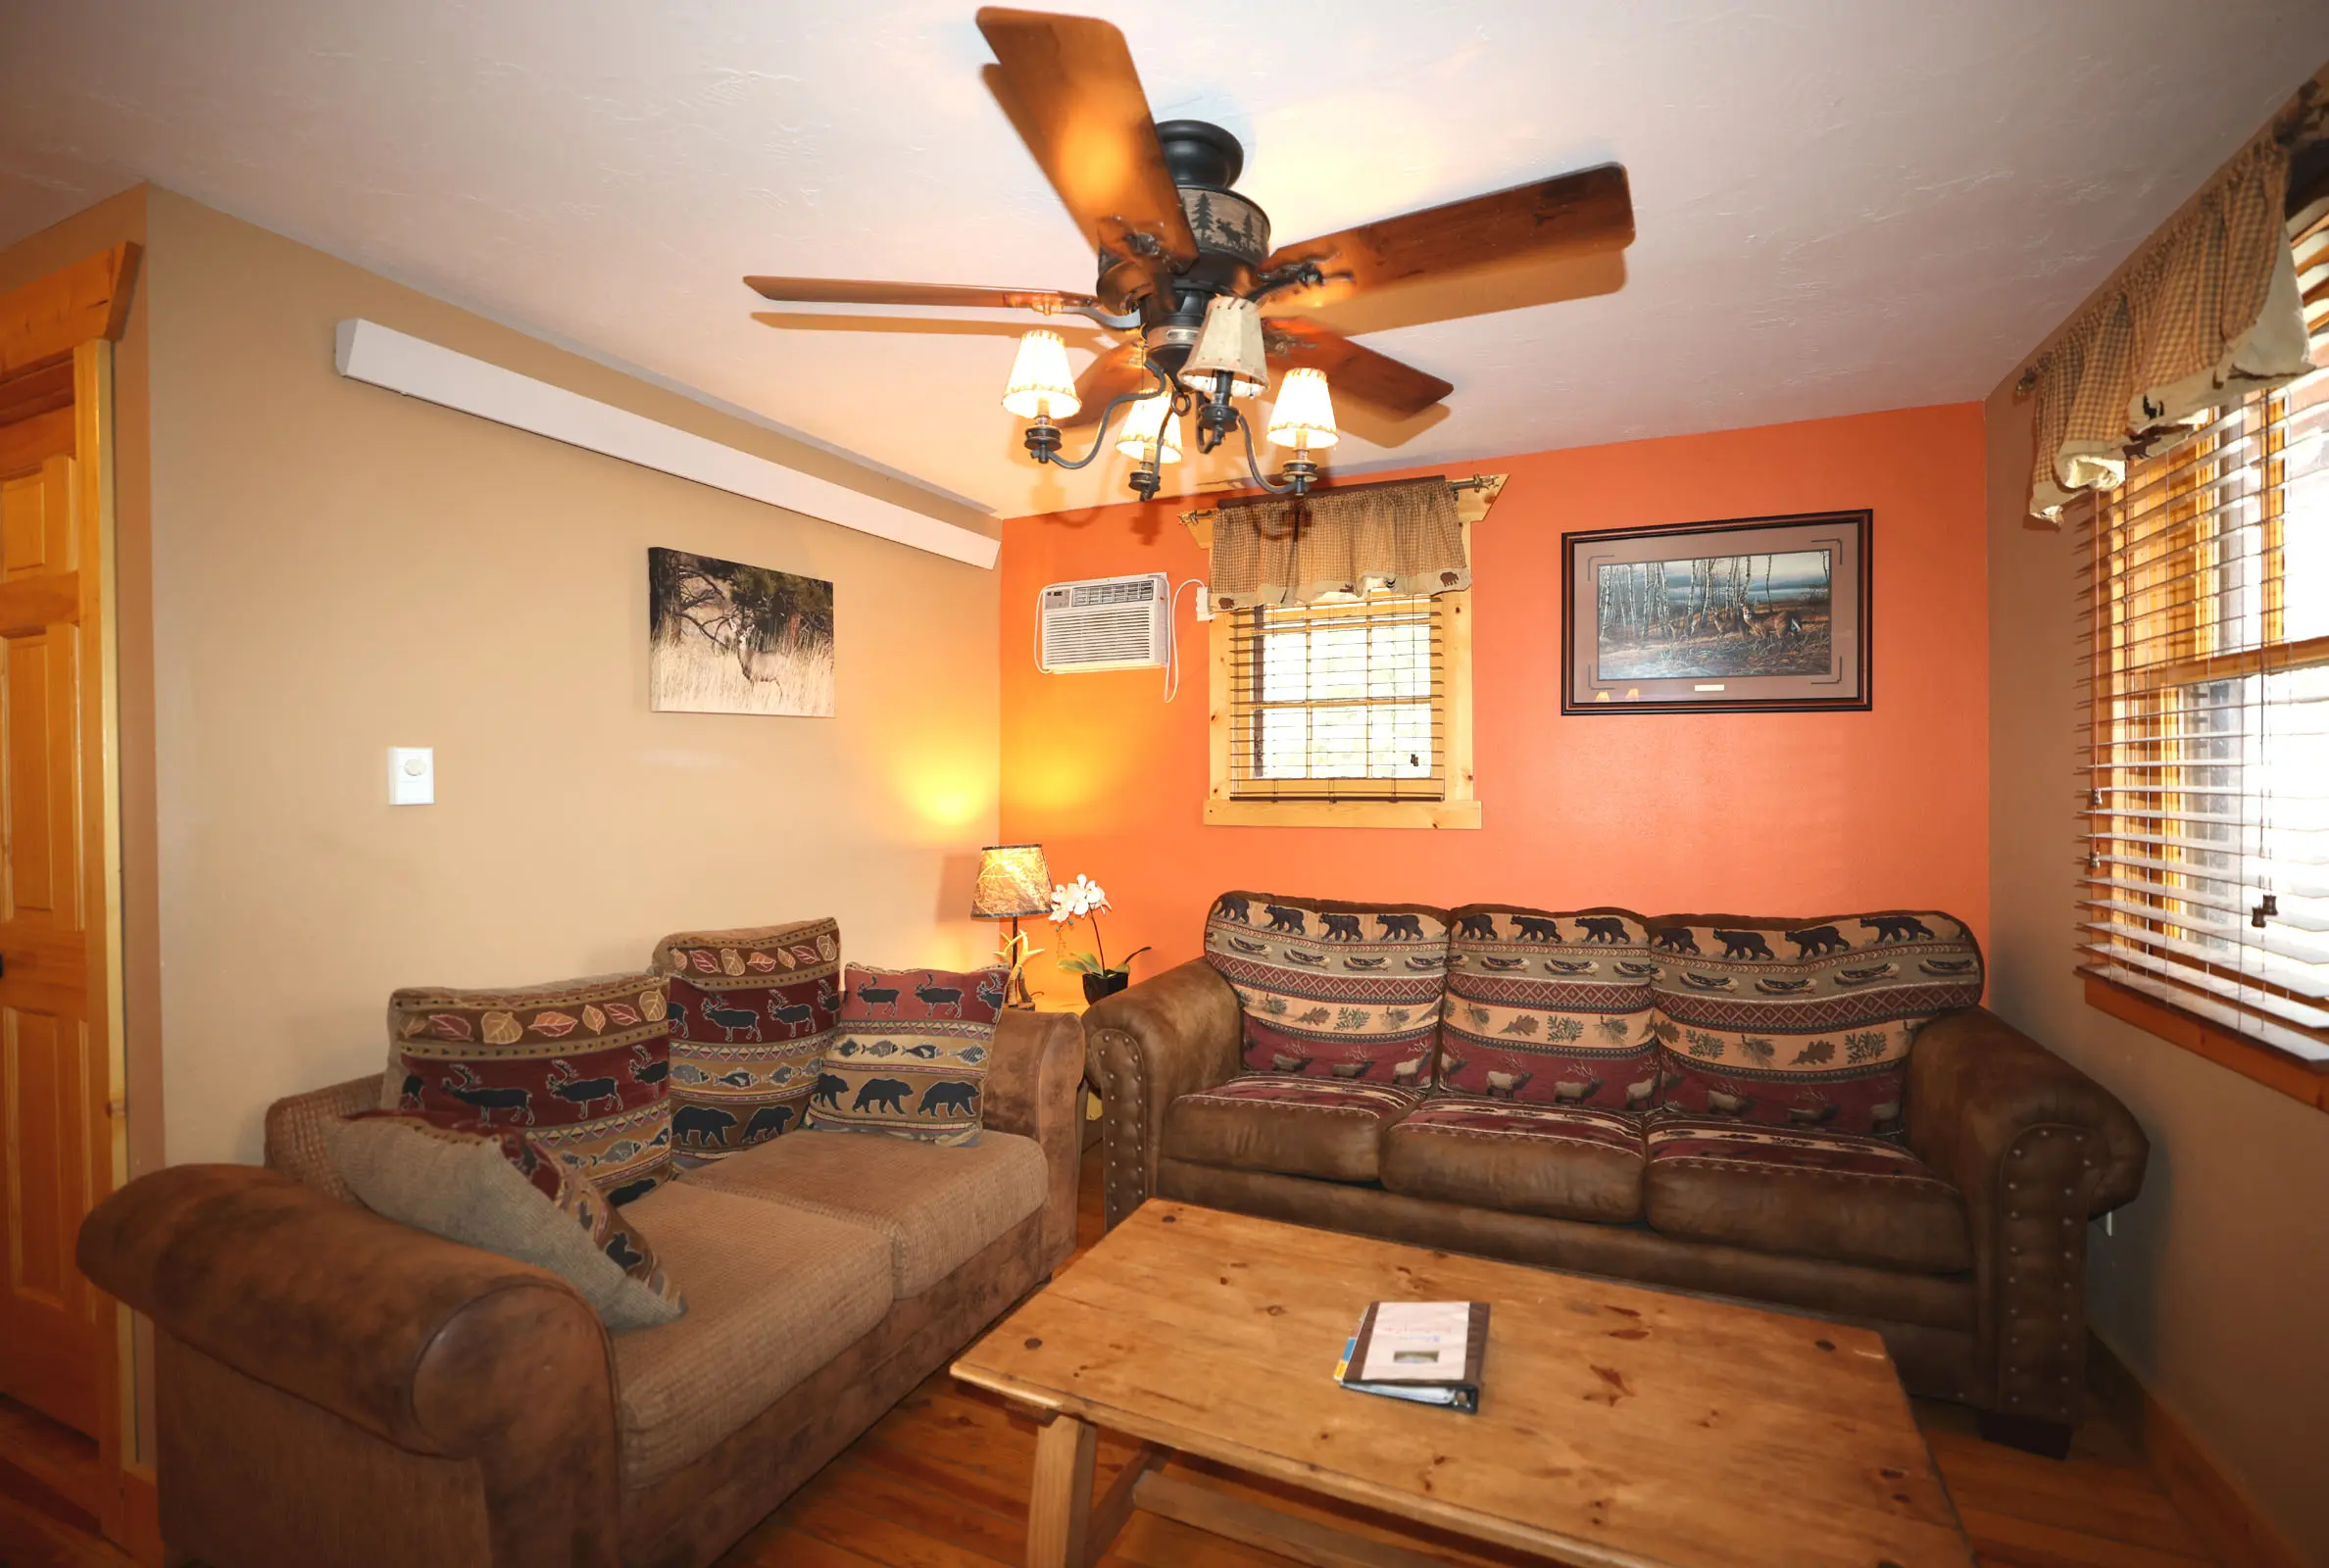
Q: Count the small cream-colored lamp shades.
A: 4